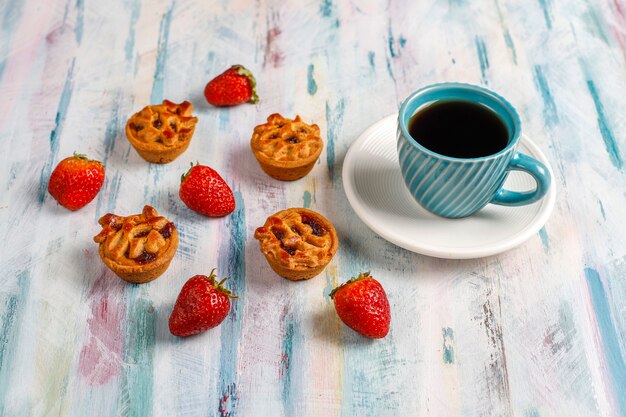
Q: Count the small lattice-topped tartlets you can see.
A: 4